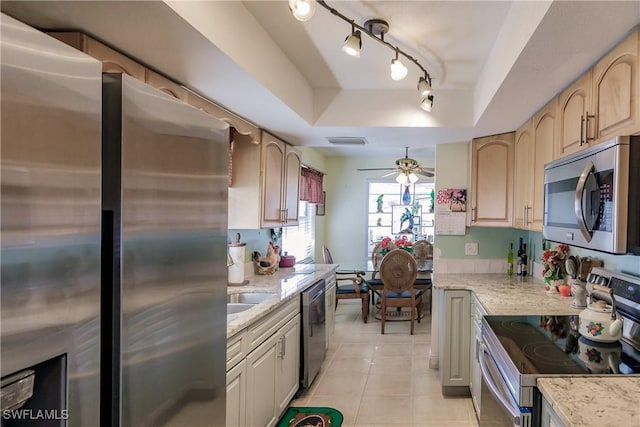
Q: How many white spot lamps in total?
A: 5